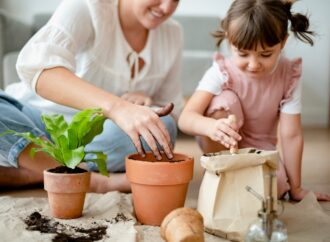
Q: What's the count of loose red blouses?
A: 0